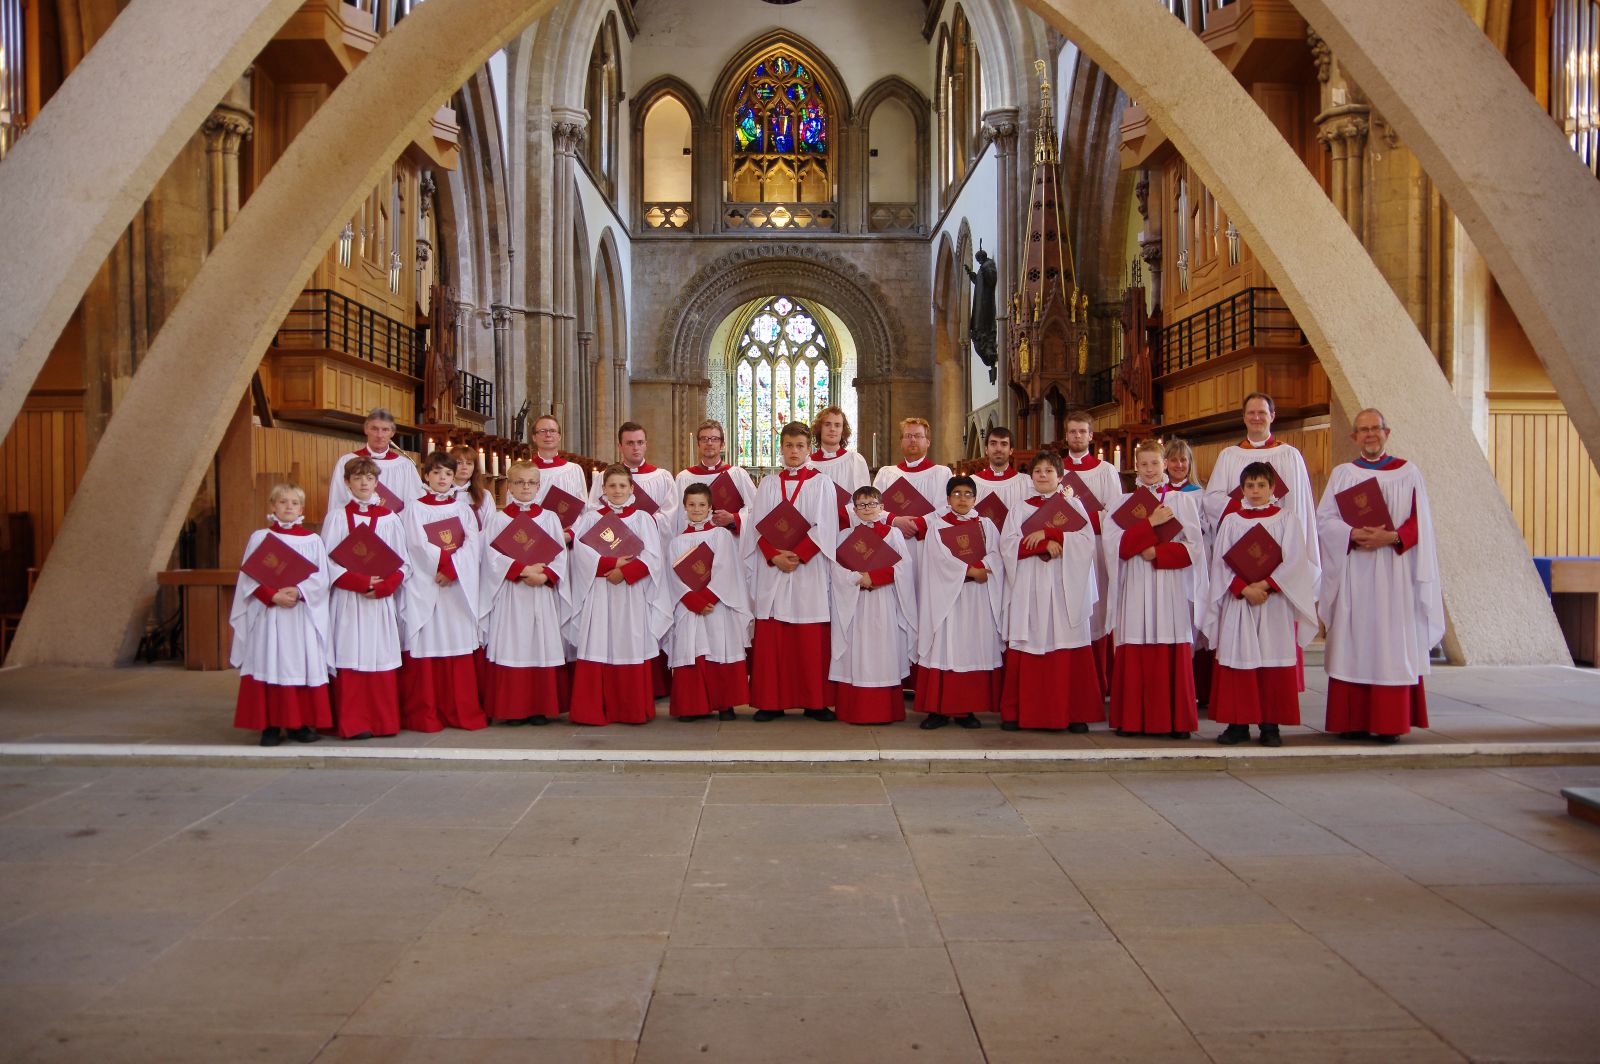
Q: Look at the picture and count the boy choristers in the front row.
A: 12